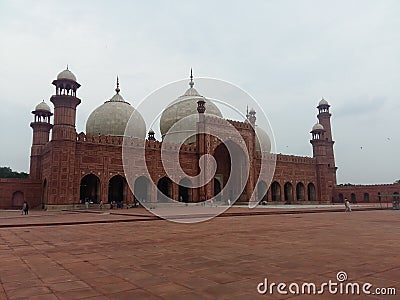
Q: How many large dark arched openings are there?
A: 11